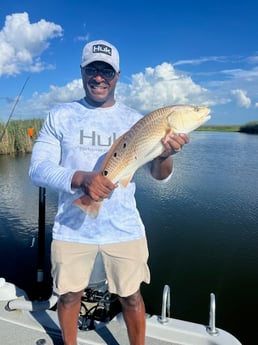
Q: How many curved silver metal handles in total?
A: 2